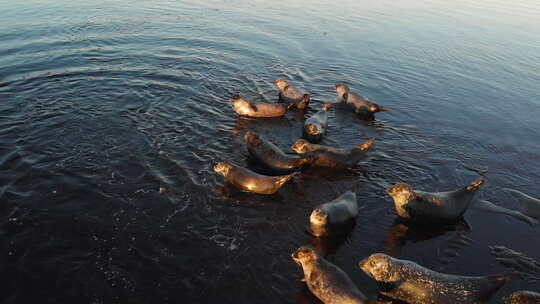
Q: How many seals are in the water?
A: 12